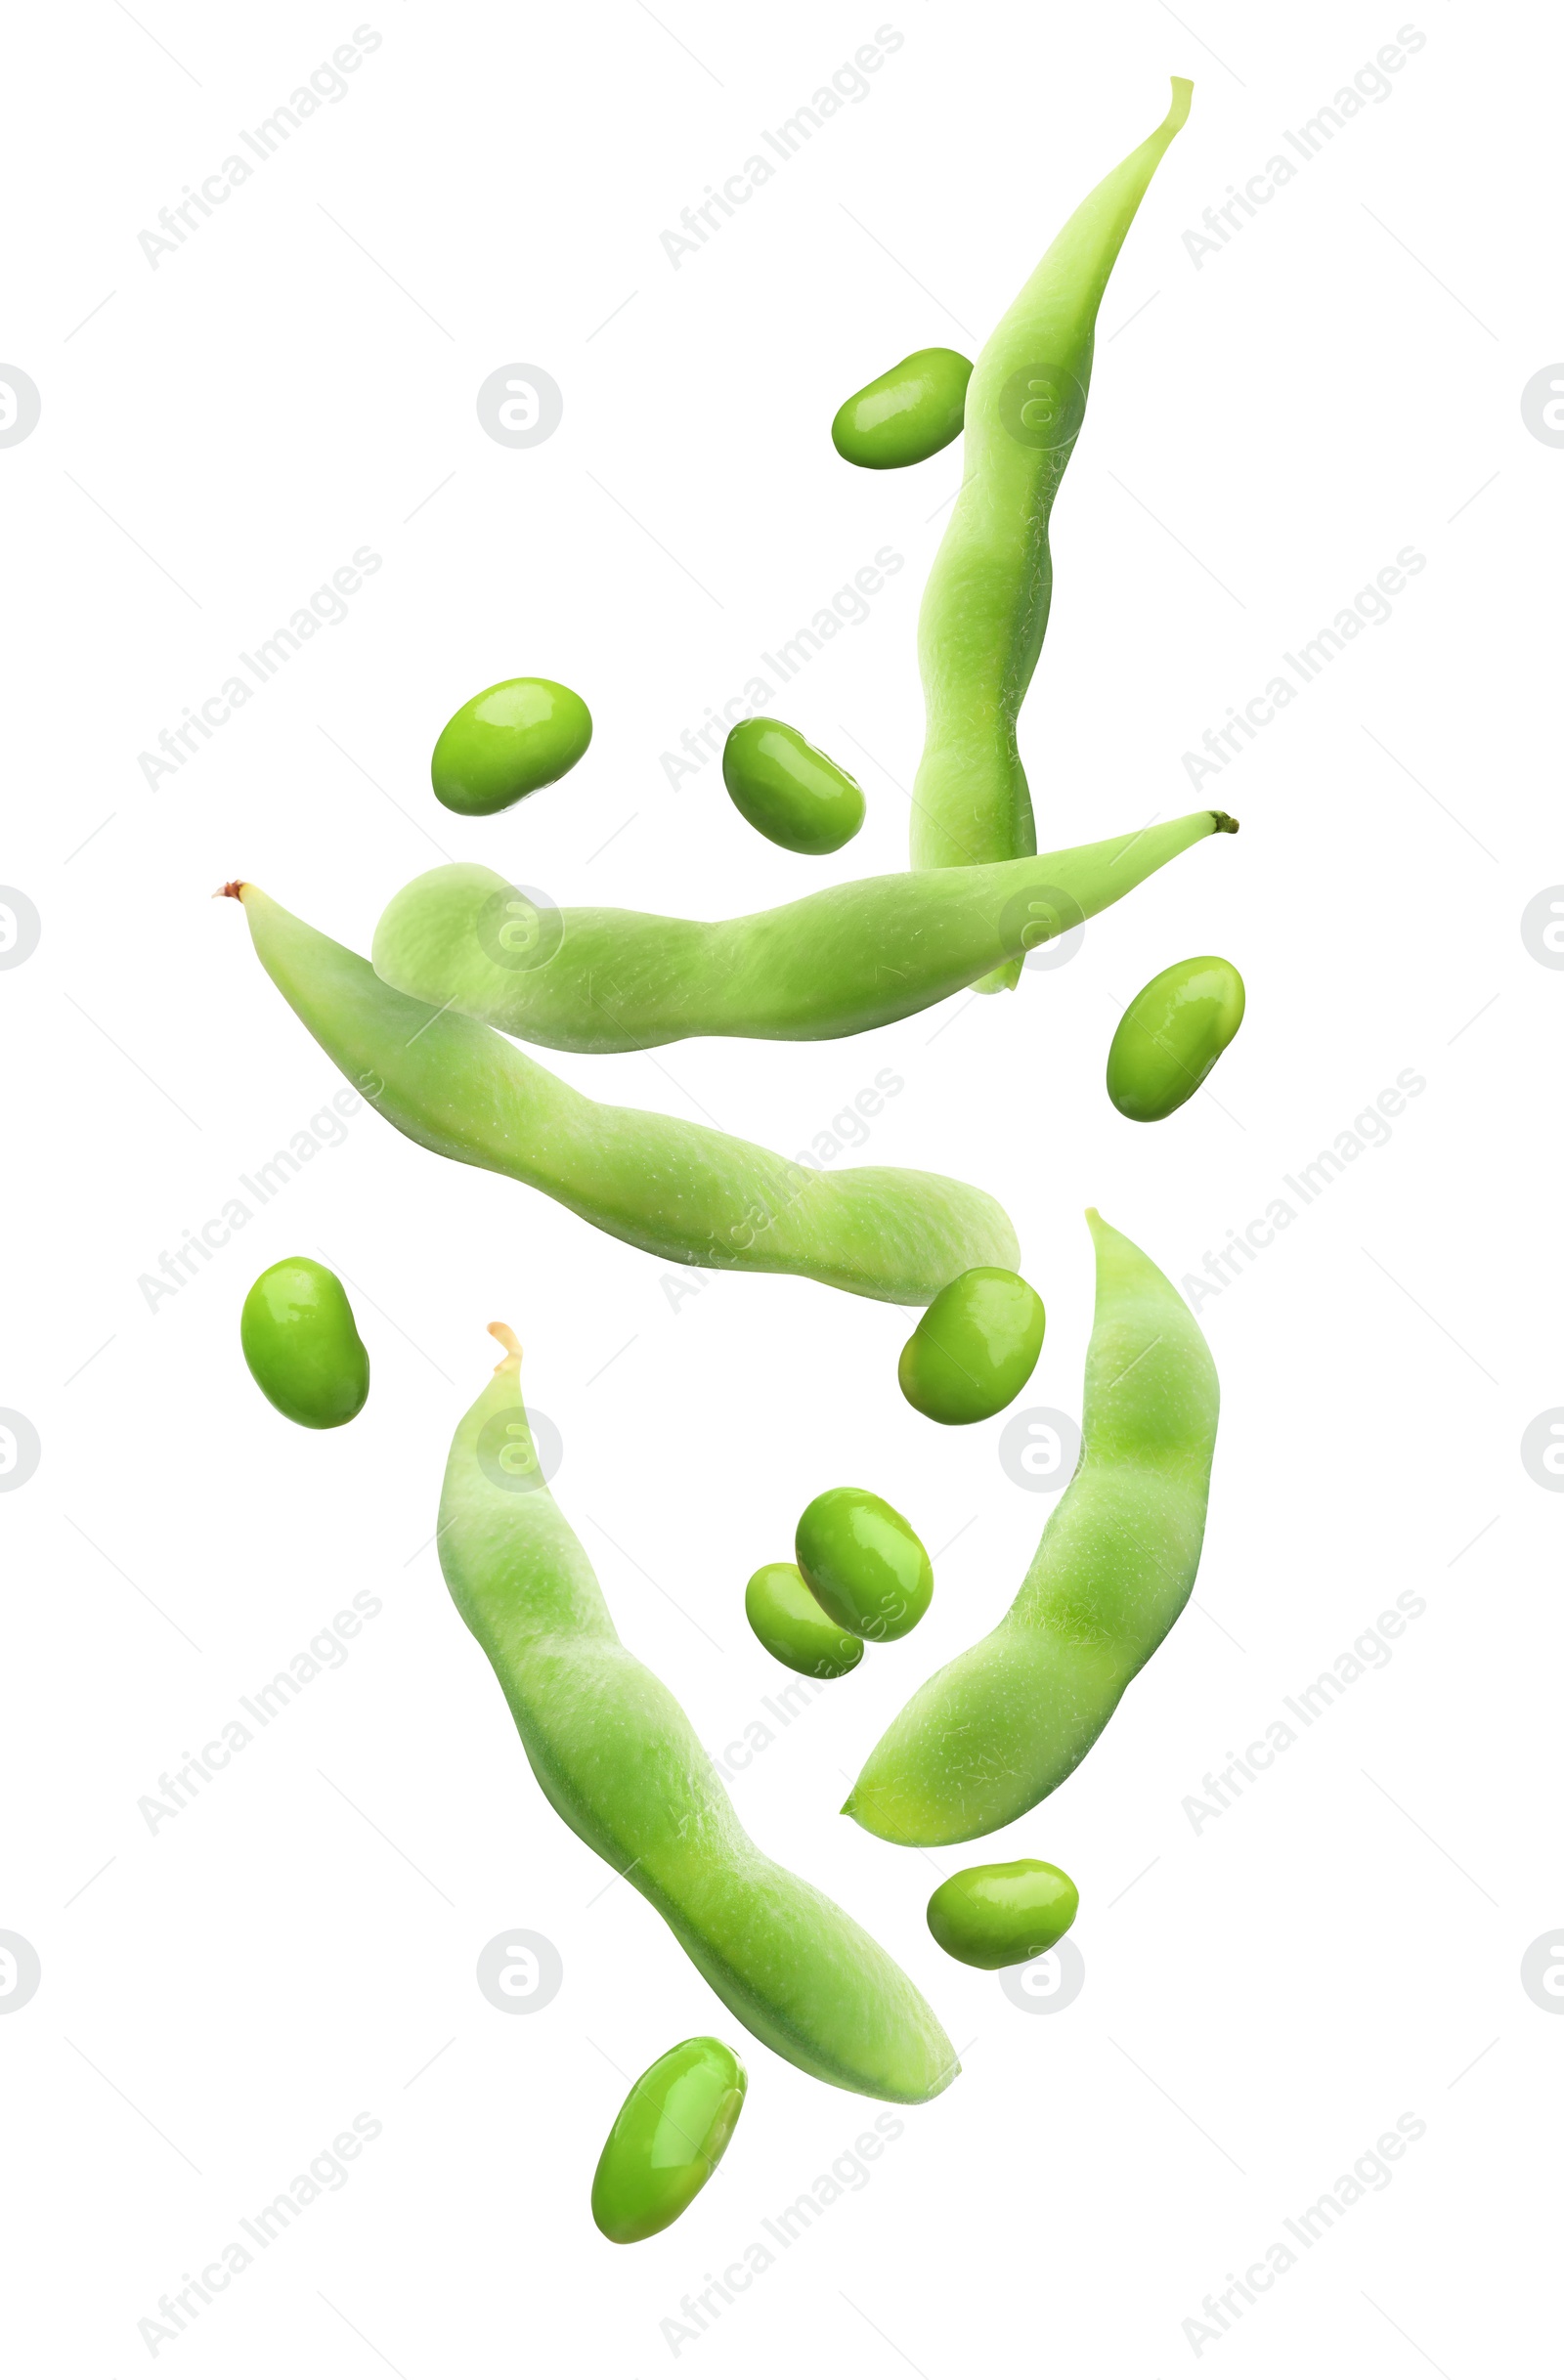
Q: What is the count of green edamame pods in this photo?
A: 5